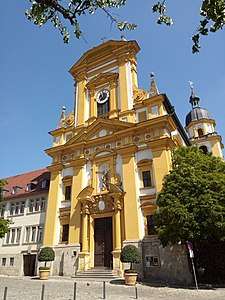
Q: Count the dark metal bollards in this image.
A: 5